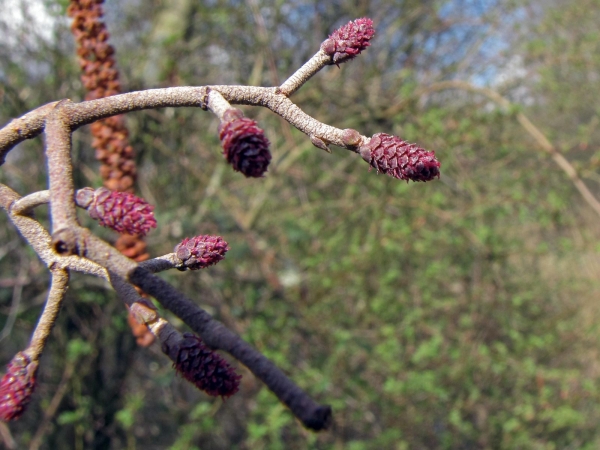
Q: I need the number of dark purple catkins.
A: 7